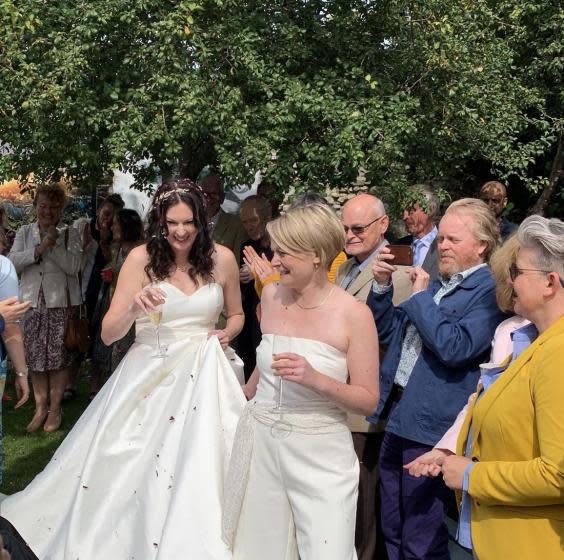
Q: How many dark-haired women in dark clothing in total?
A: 2